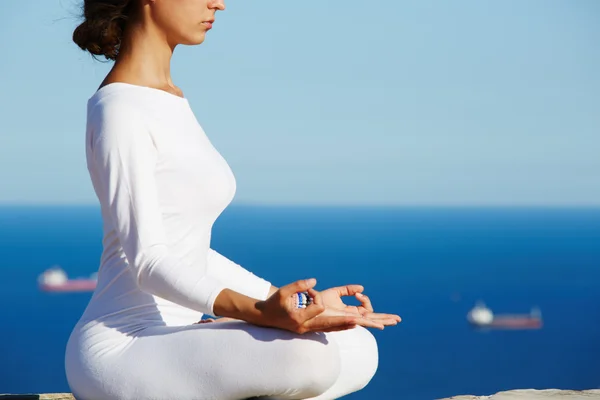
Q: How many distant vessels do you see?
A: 2